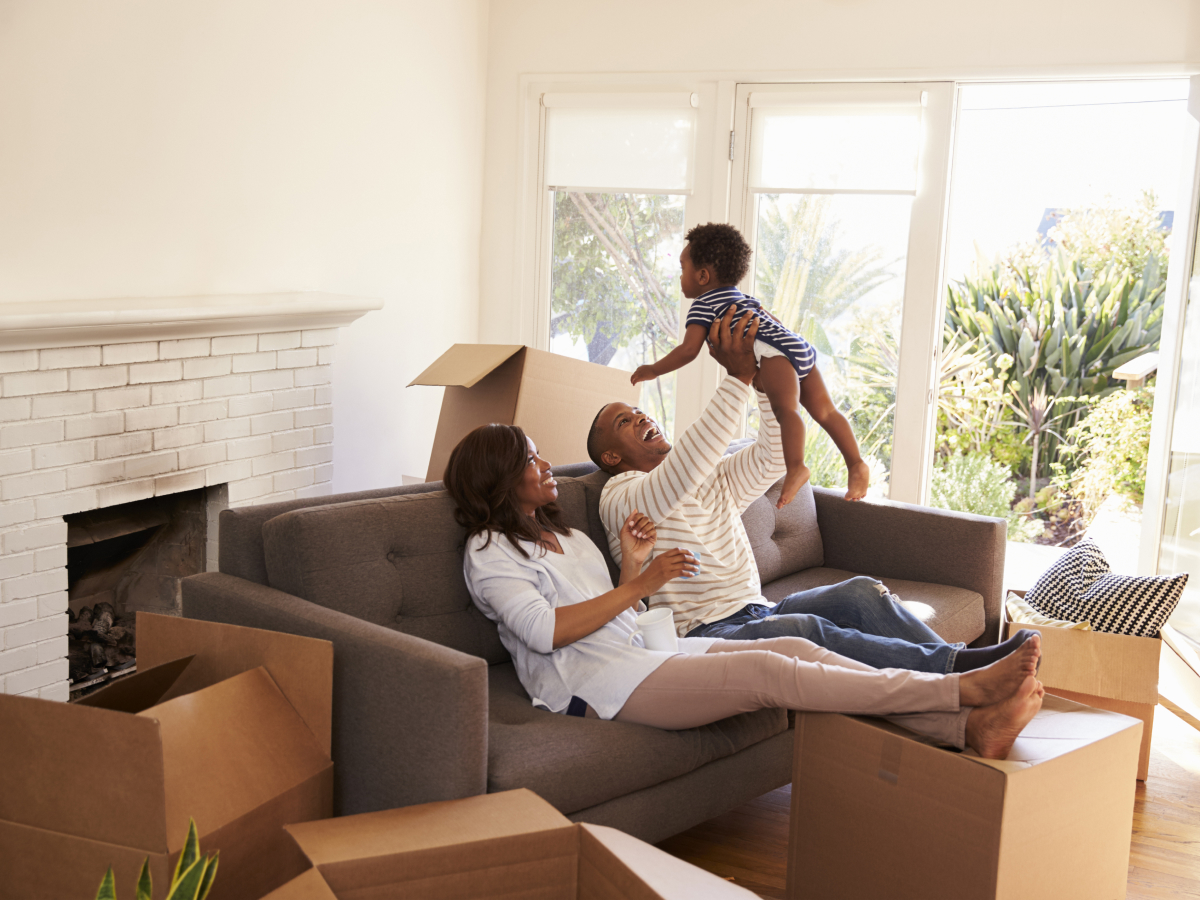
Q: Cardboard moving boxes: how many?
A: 5